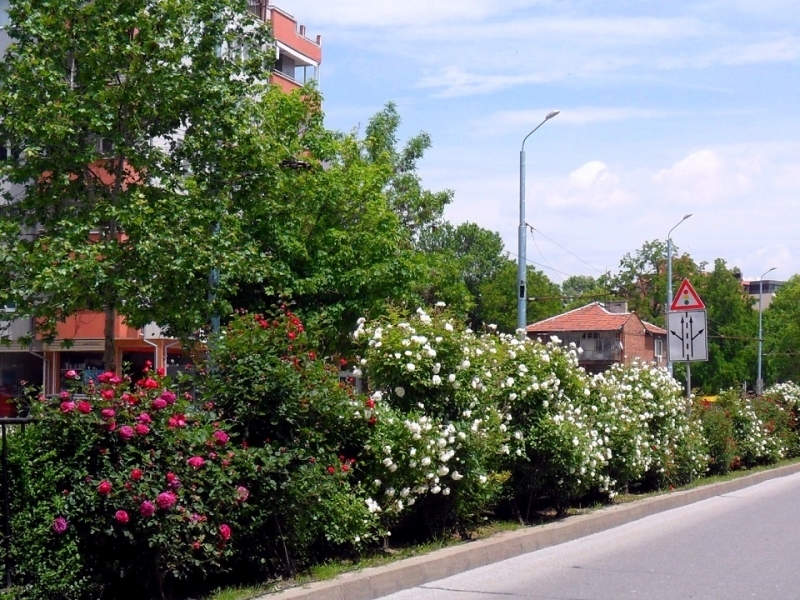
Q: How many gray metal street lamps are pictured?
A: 3